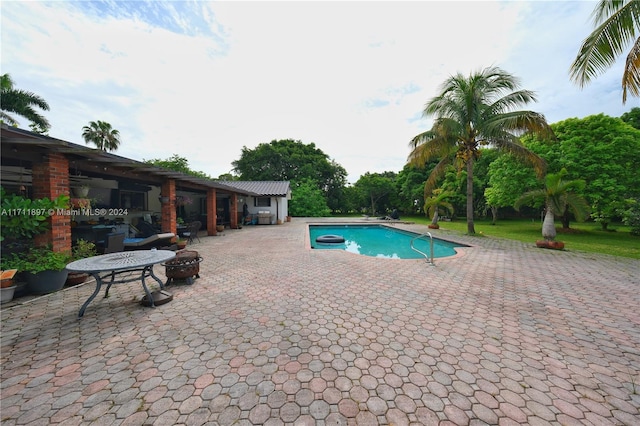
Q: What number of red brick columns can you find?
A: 4